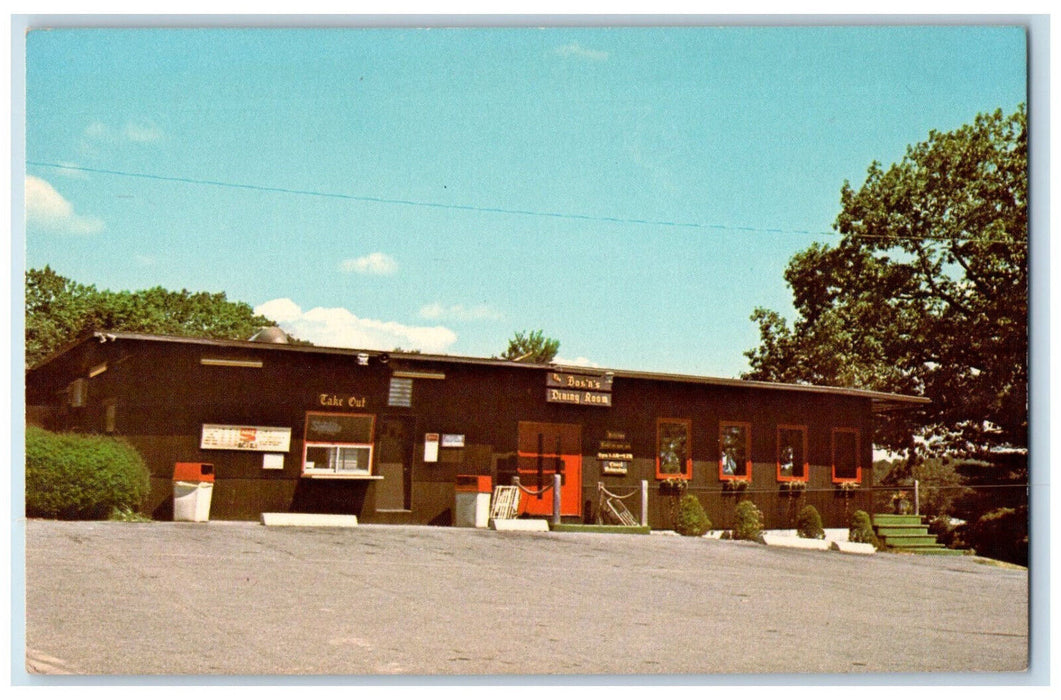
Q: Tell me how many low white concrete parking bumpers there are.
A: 4